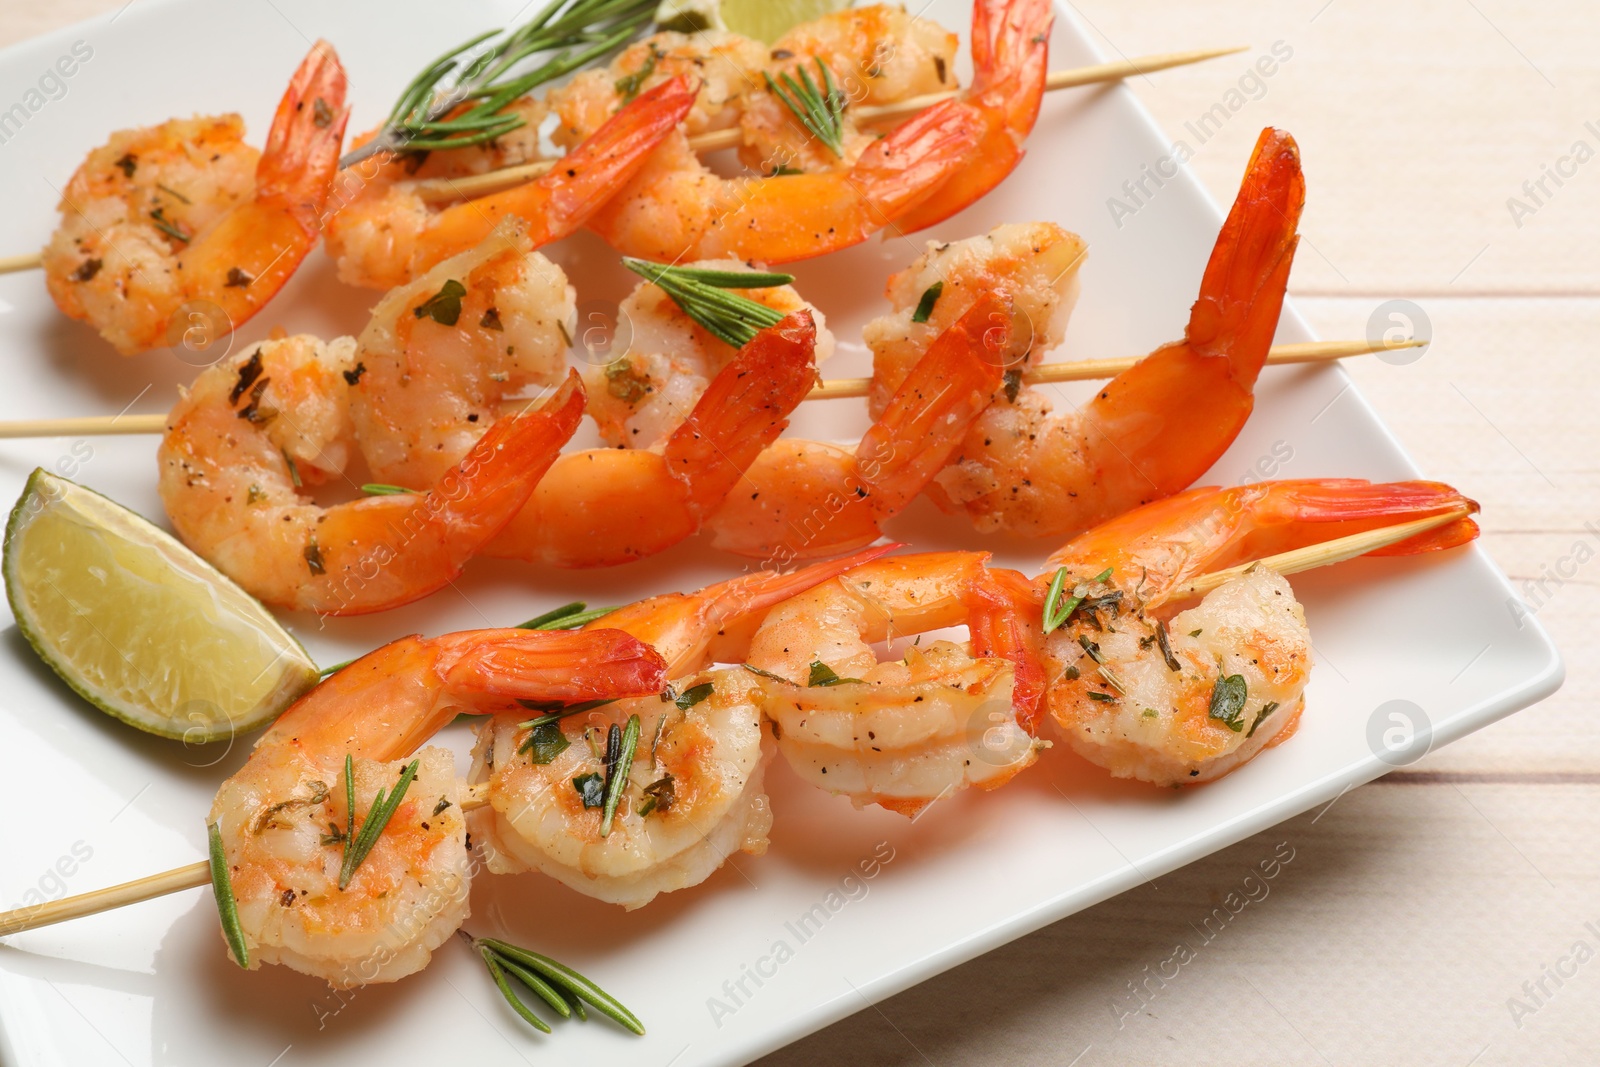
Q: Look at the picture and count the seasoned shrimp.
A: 12